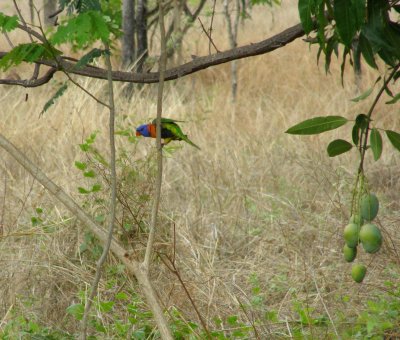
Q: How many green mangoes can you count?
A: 6